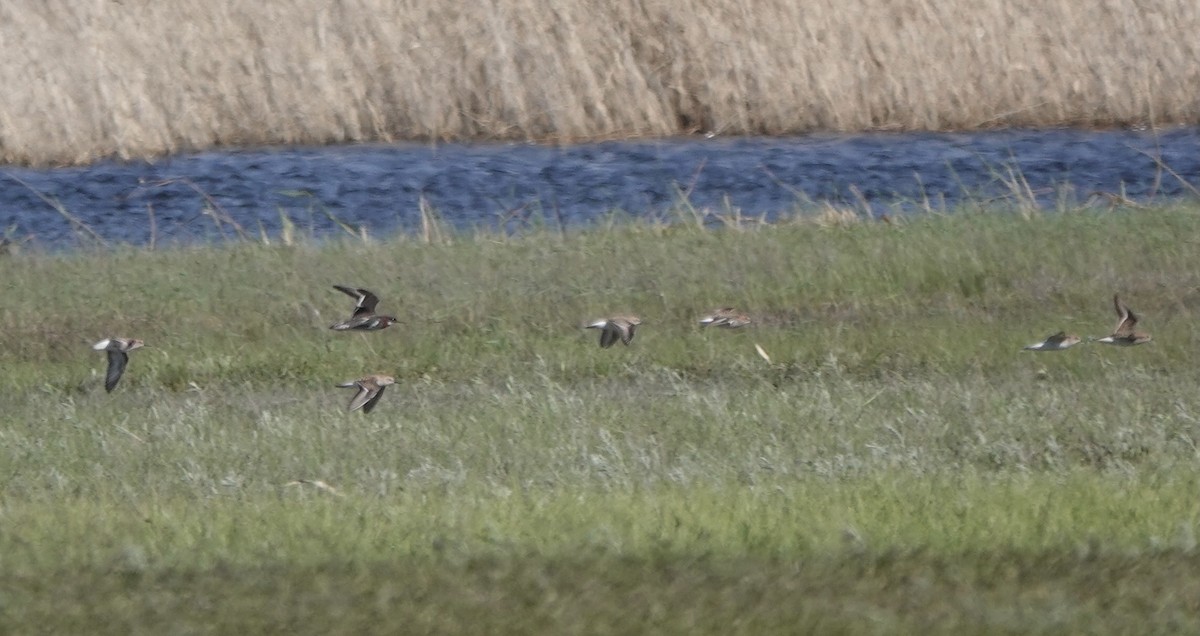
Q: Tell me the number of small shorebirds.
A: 7